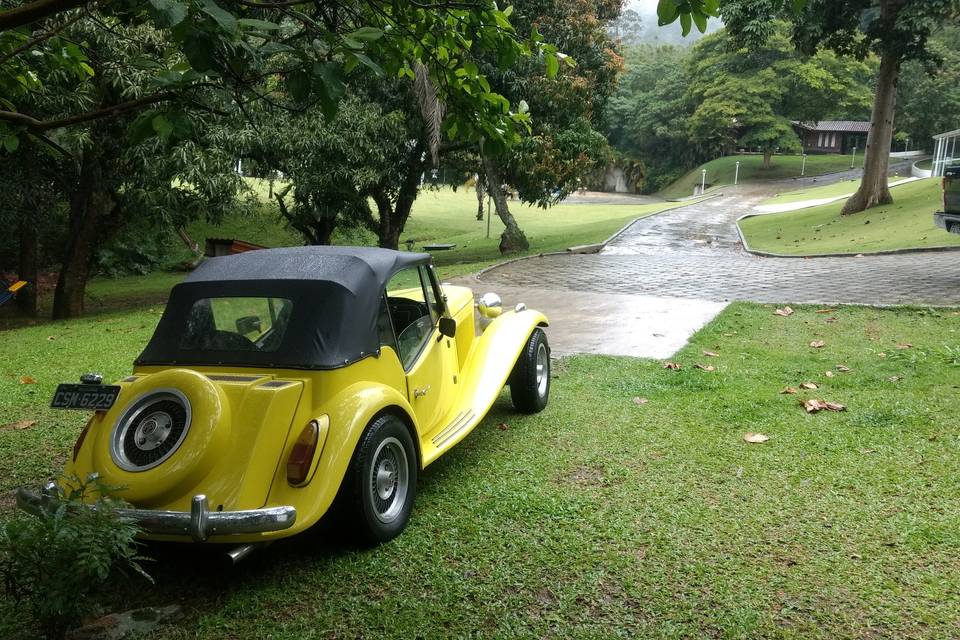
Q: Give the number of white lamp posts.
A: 5